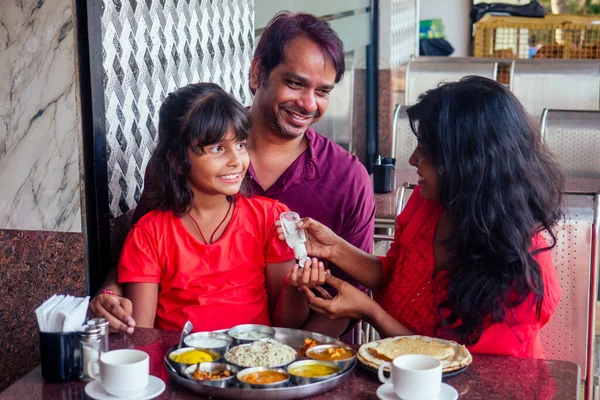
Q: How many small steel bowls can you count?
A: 7